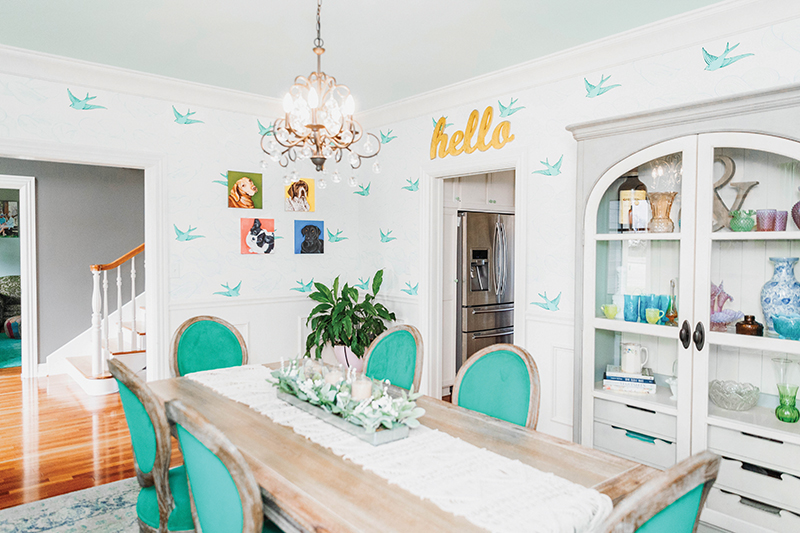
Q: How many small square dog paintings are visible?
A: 4